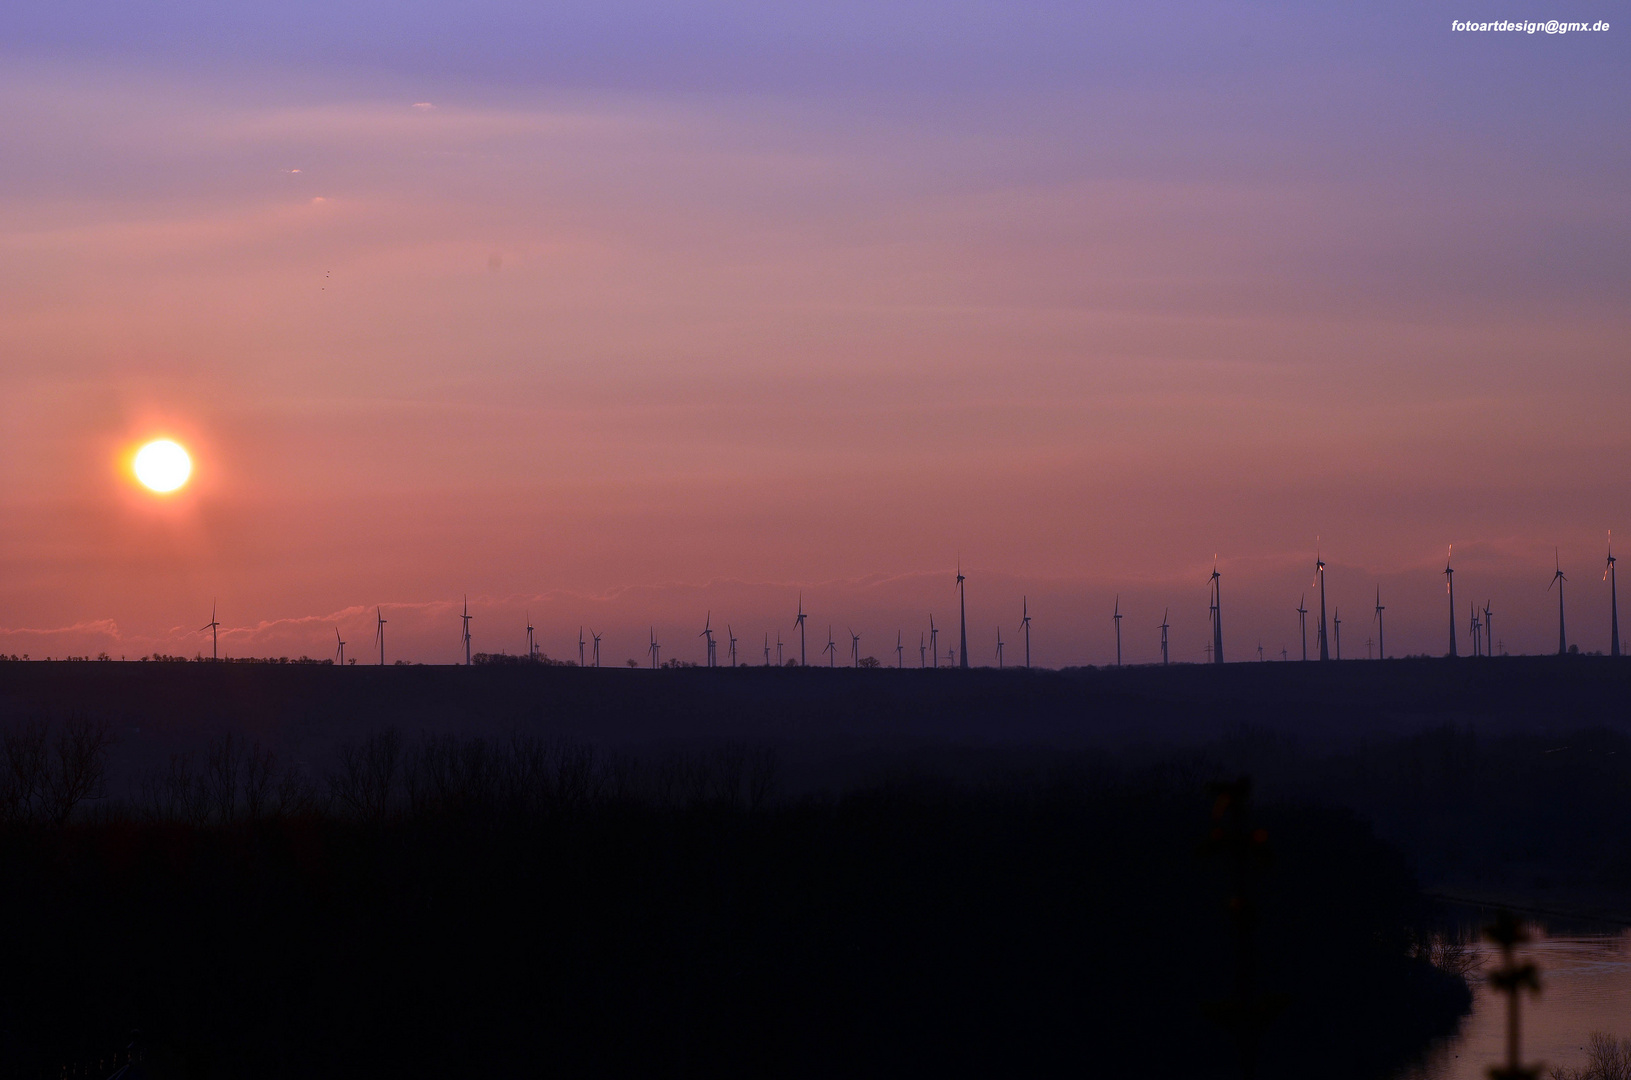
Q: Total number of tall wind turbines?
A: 6